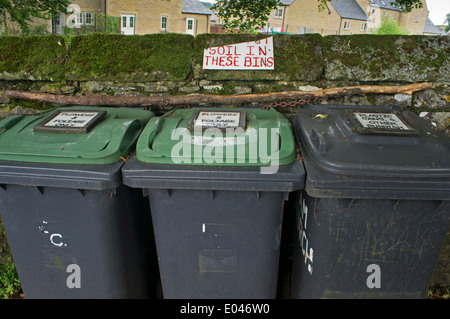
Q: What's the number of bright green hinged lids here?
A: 2